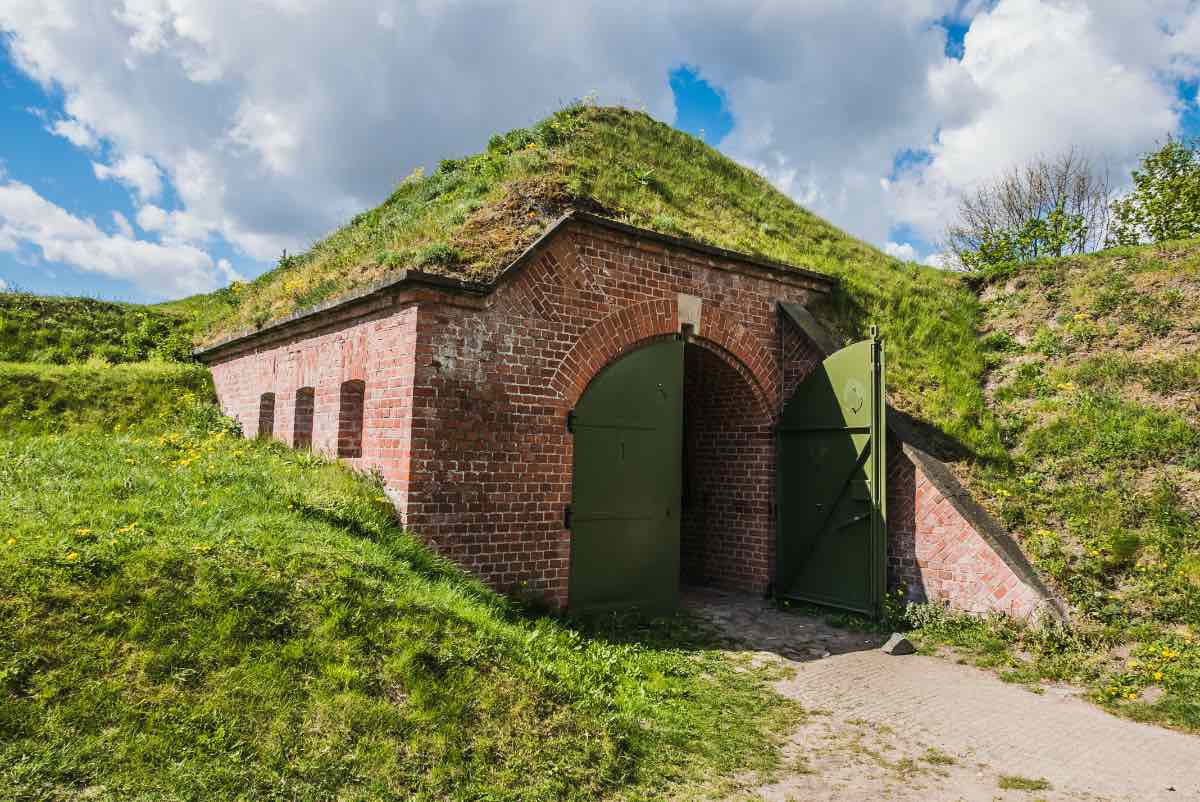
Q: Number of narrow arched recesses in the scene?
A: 3